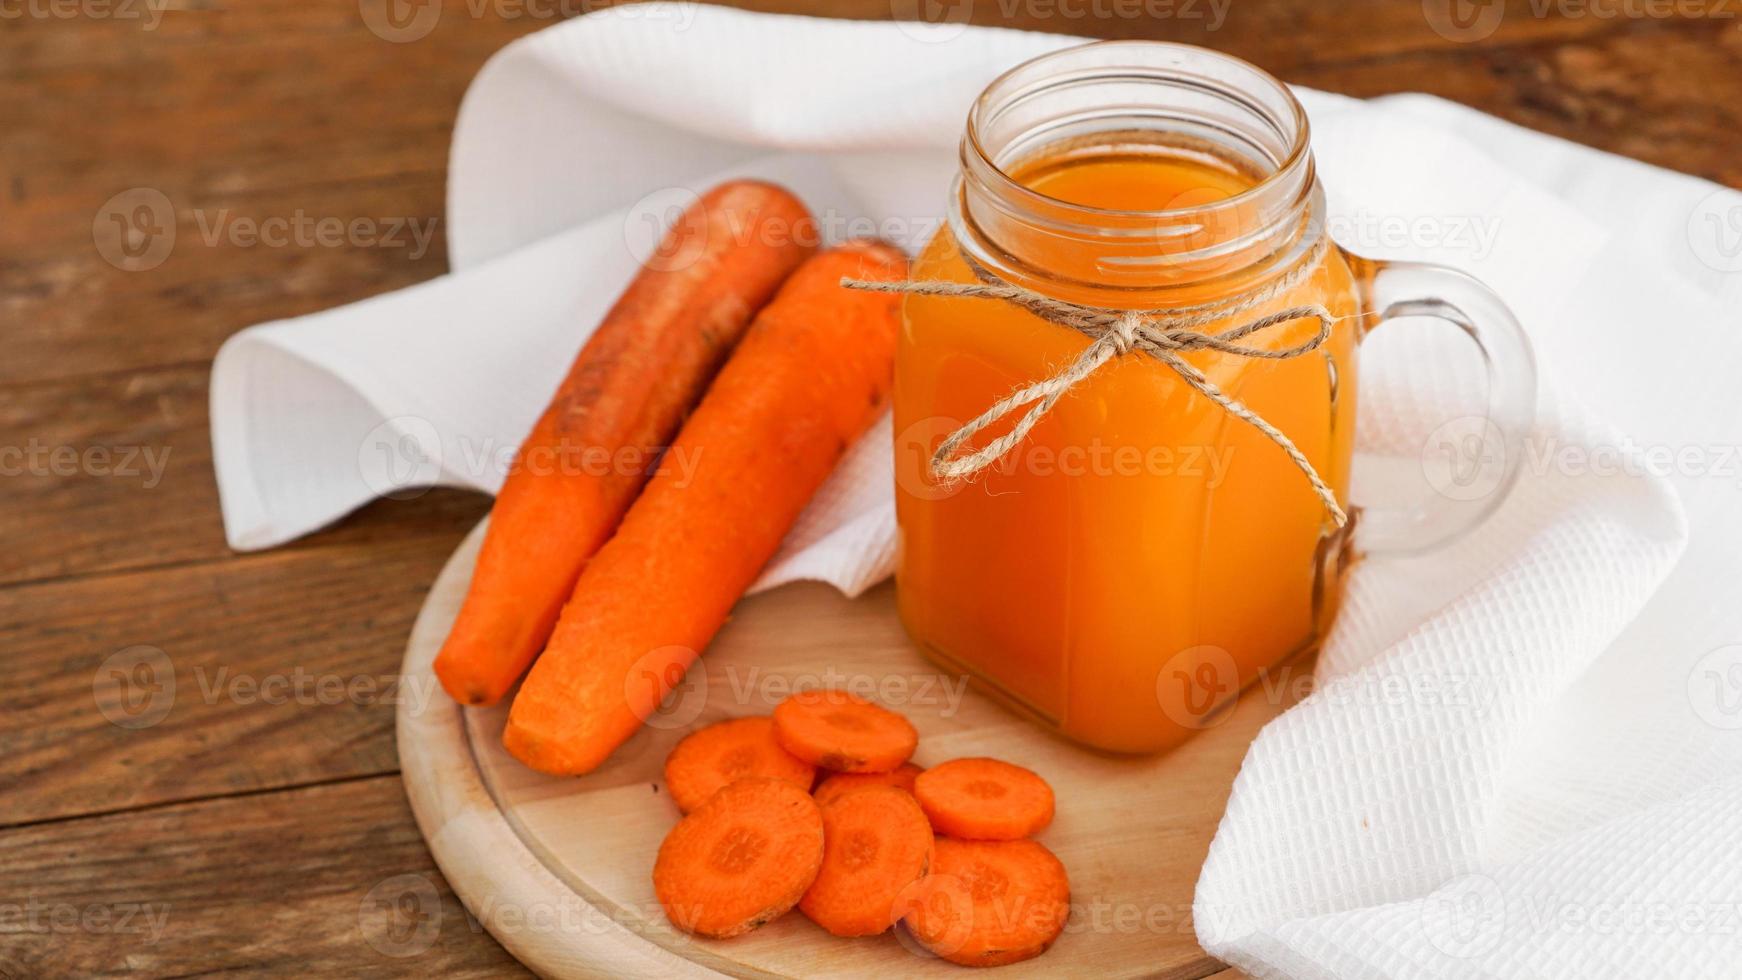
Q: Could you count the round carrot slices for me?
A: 7